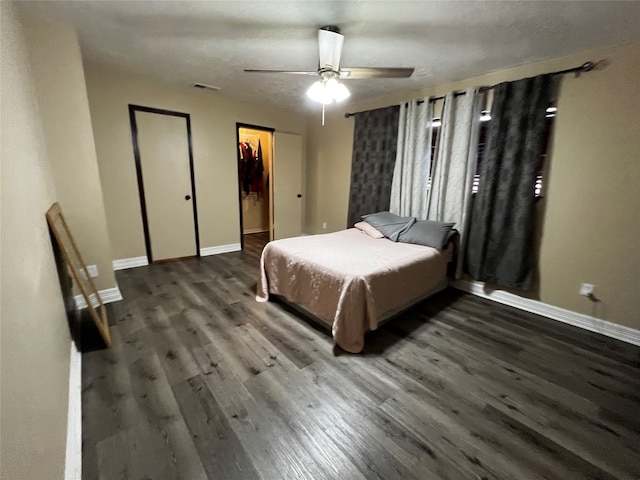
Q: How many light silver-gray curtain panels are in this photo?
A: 2